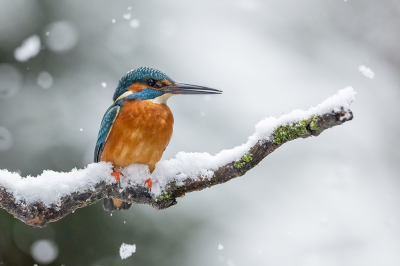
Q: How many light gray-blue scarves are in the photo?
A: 0